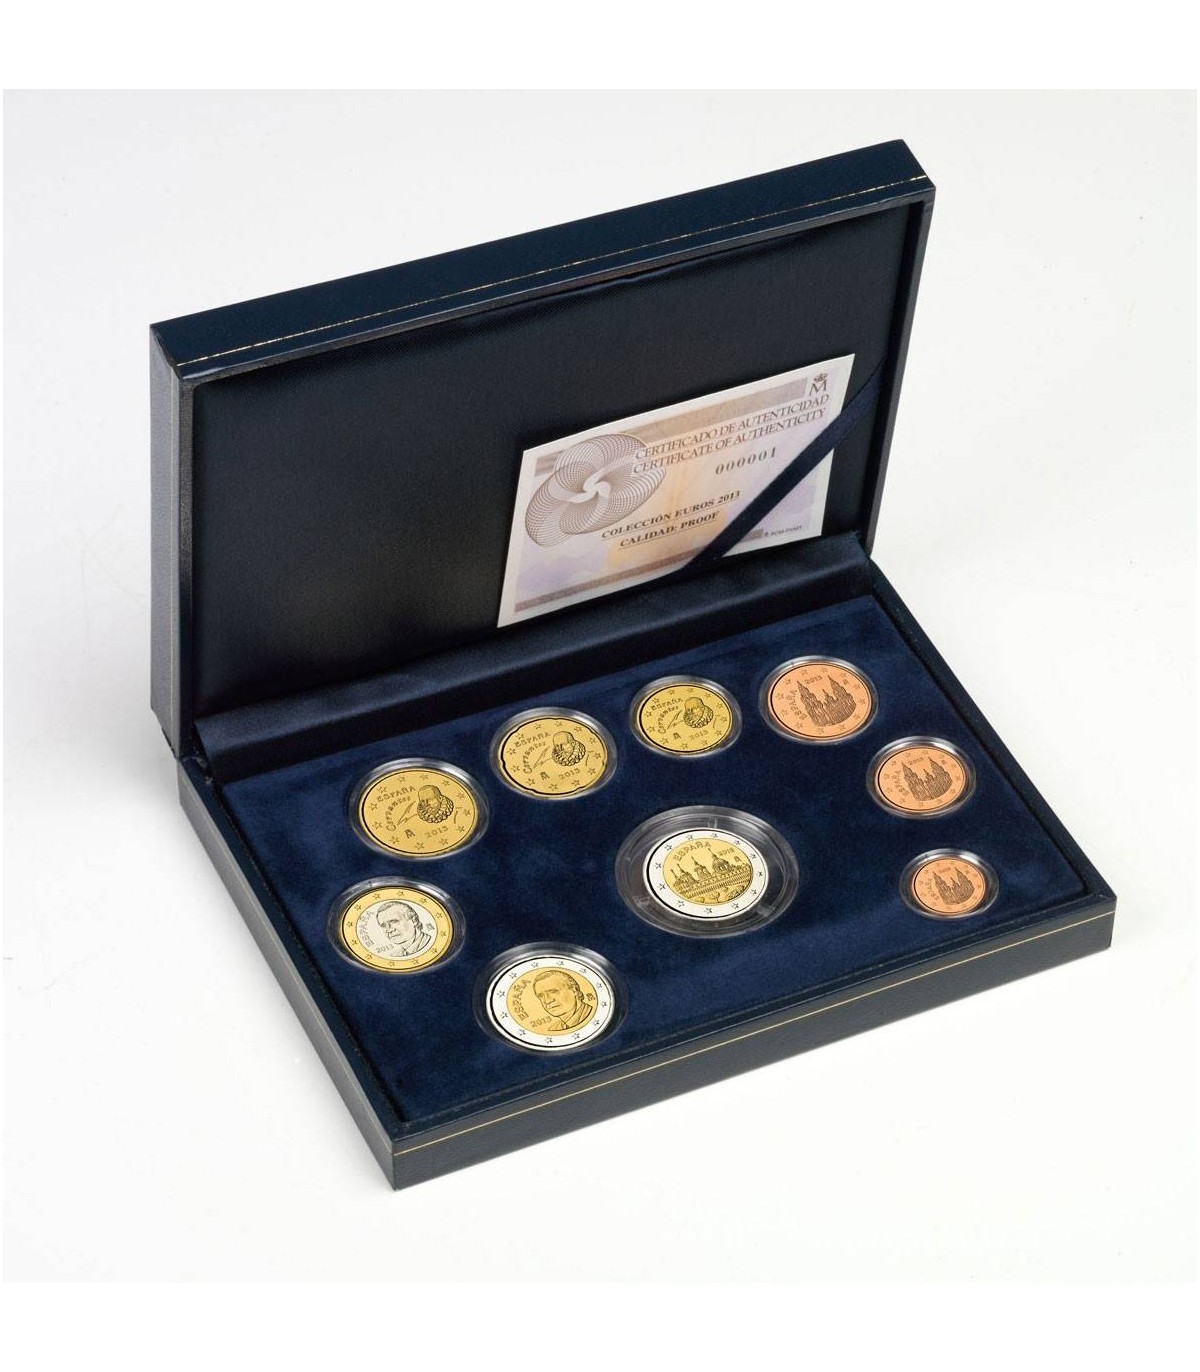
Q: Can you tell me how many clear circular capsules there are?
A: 9